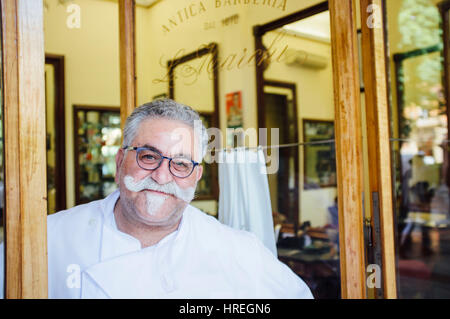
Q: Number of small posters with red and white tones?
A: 1